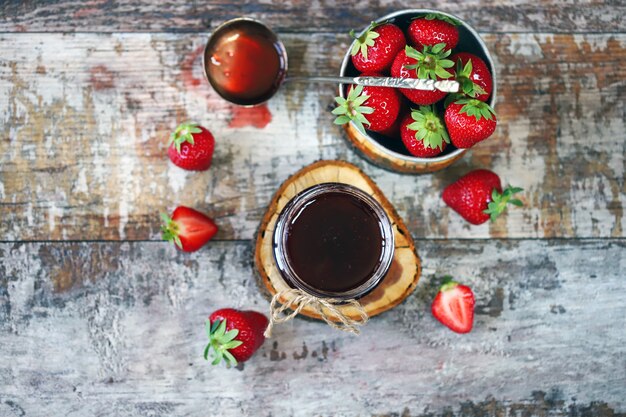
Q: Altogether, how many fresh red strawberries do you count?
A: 12